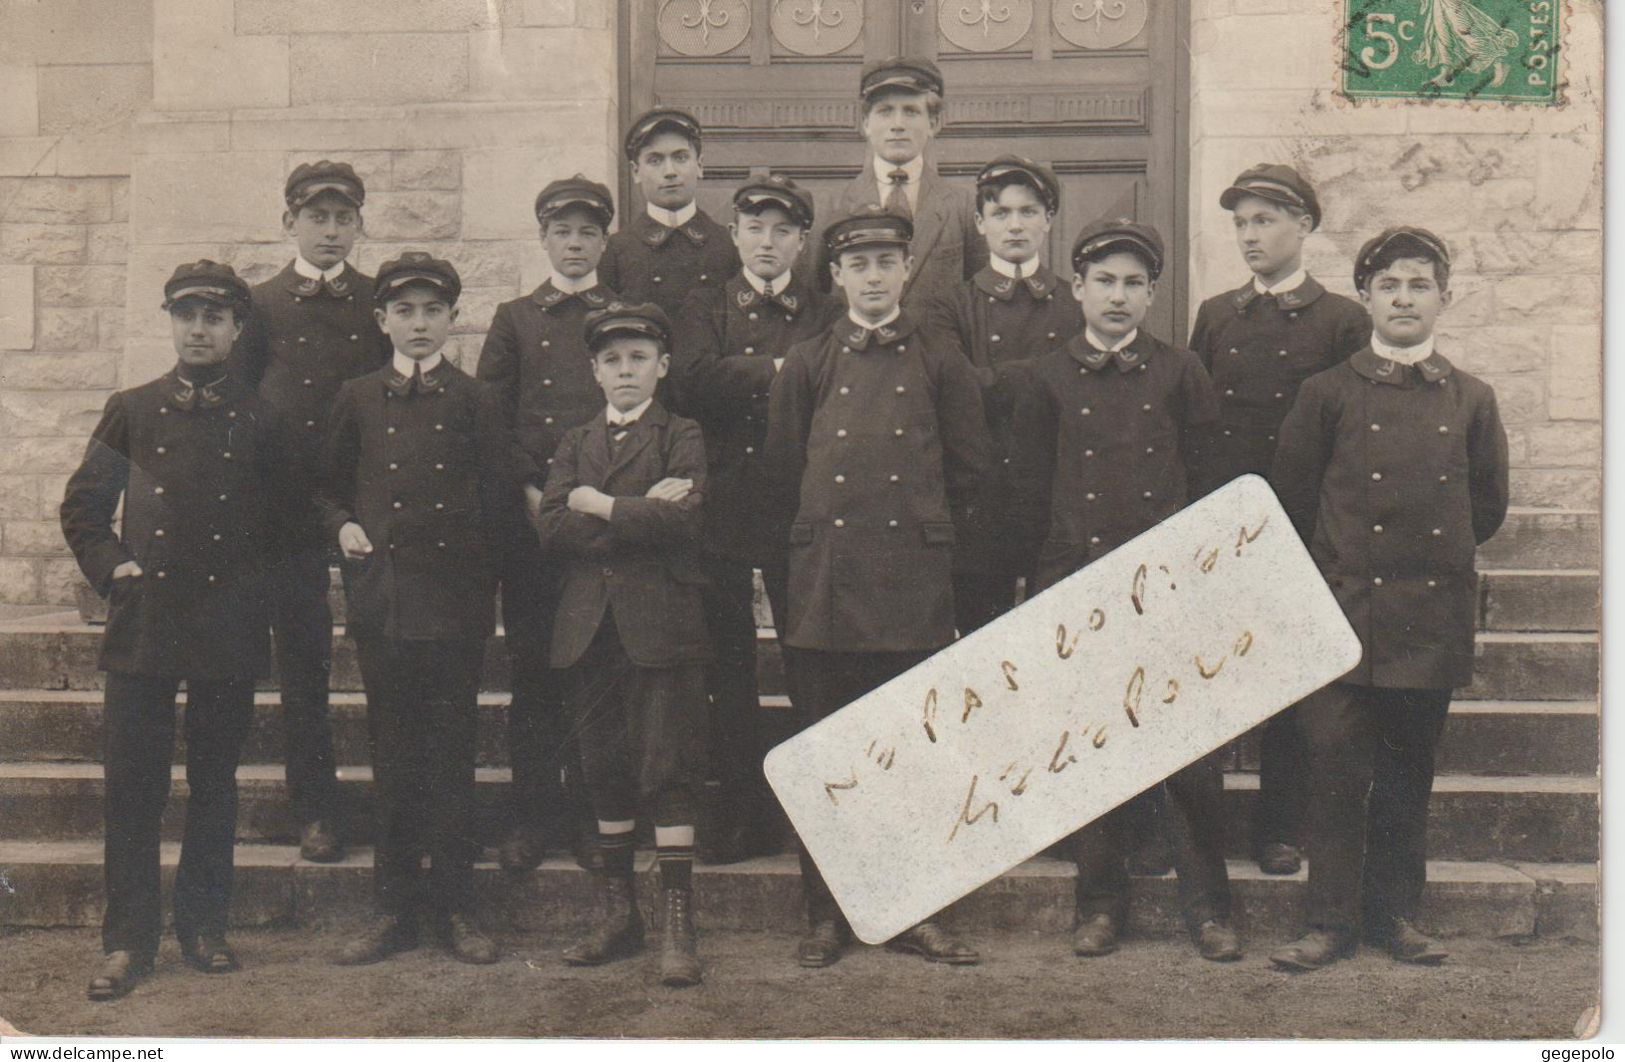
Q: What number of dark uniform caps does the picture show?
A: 13